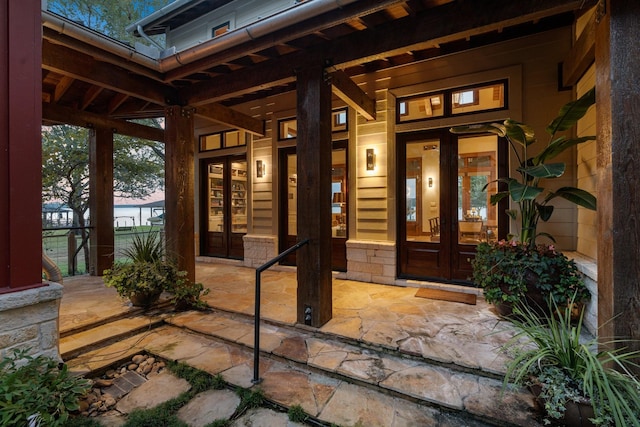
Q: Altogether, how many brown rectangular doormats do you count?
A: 1